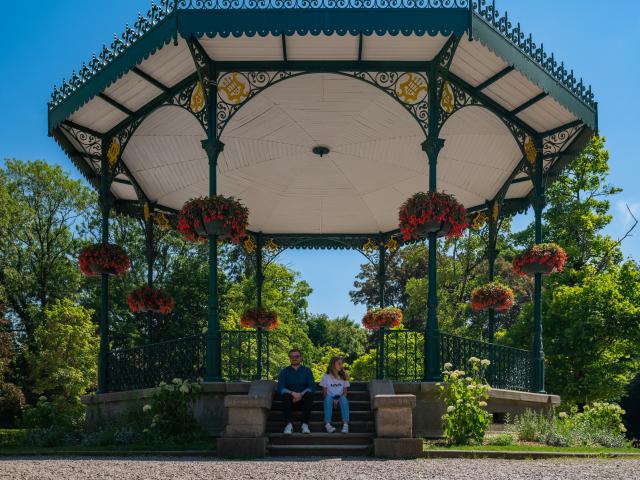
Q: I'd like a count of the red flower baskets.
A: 8